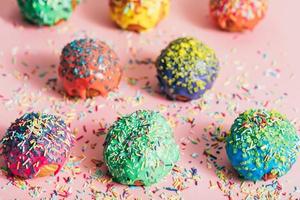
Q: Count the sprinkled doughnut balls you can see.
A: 8